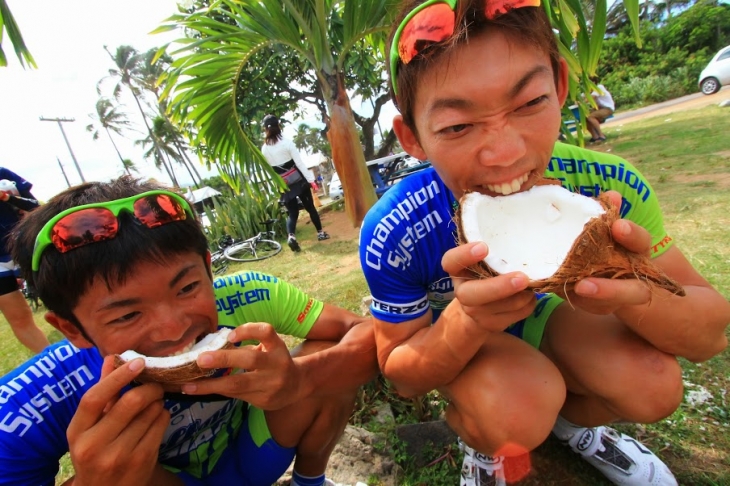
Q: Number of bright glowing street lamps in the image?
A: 0